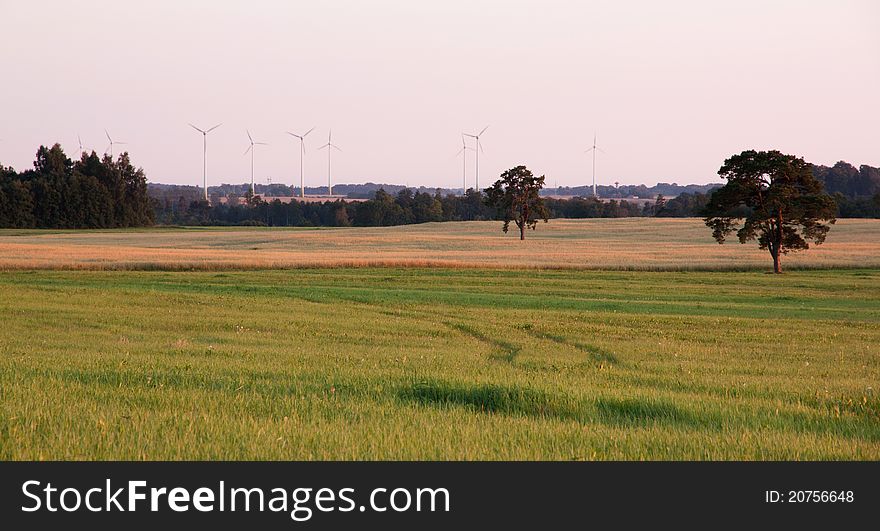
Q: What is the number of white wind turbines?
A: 9